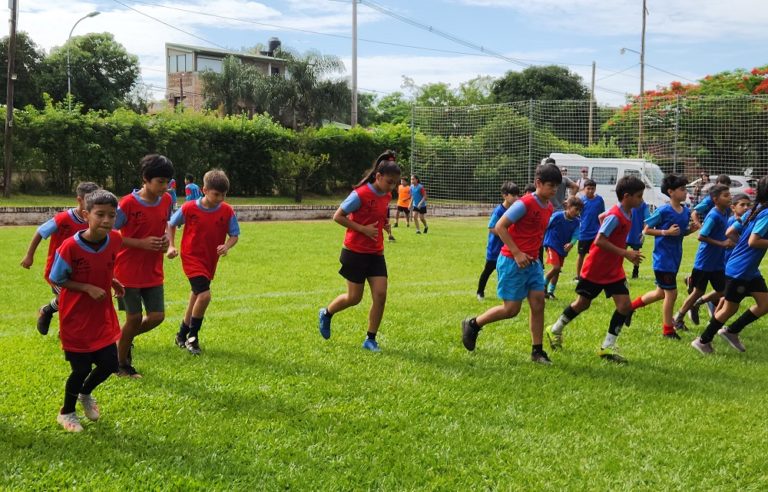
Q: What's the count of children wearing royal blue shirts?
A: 9